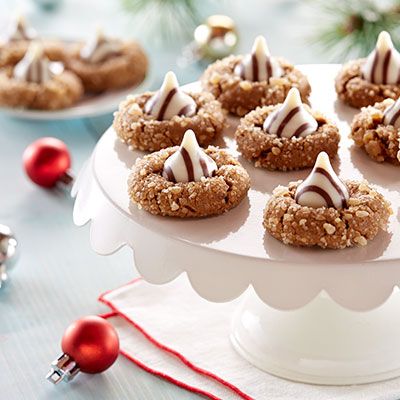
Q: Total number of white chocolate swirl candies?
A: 10